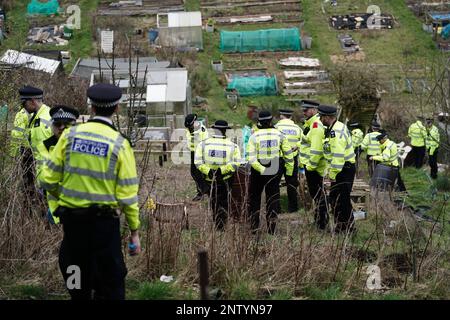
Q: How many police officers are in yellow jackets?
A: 14